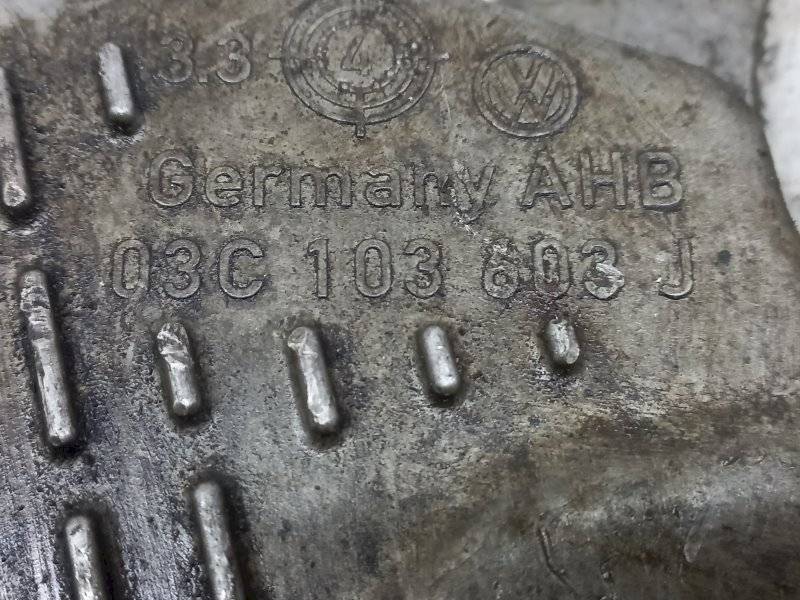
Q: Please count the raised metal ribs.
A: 9